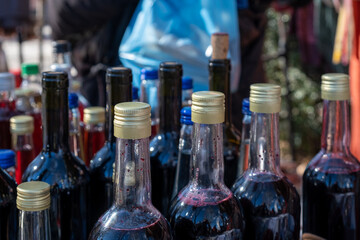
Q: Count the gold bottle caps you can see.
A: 7